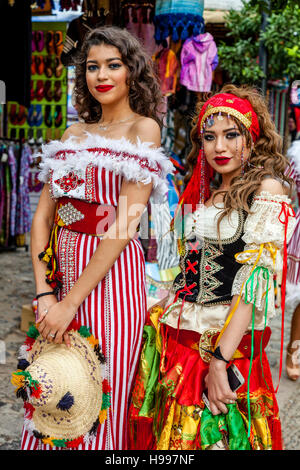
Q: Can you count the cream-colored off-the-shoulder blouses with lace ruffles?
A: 1